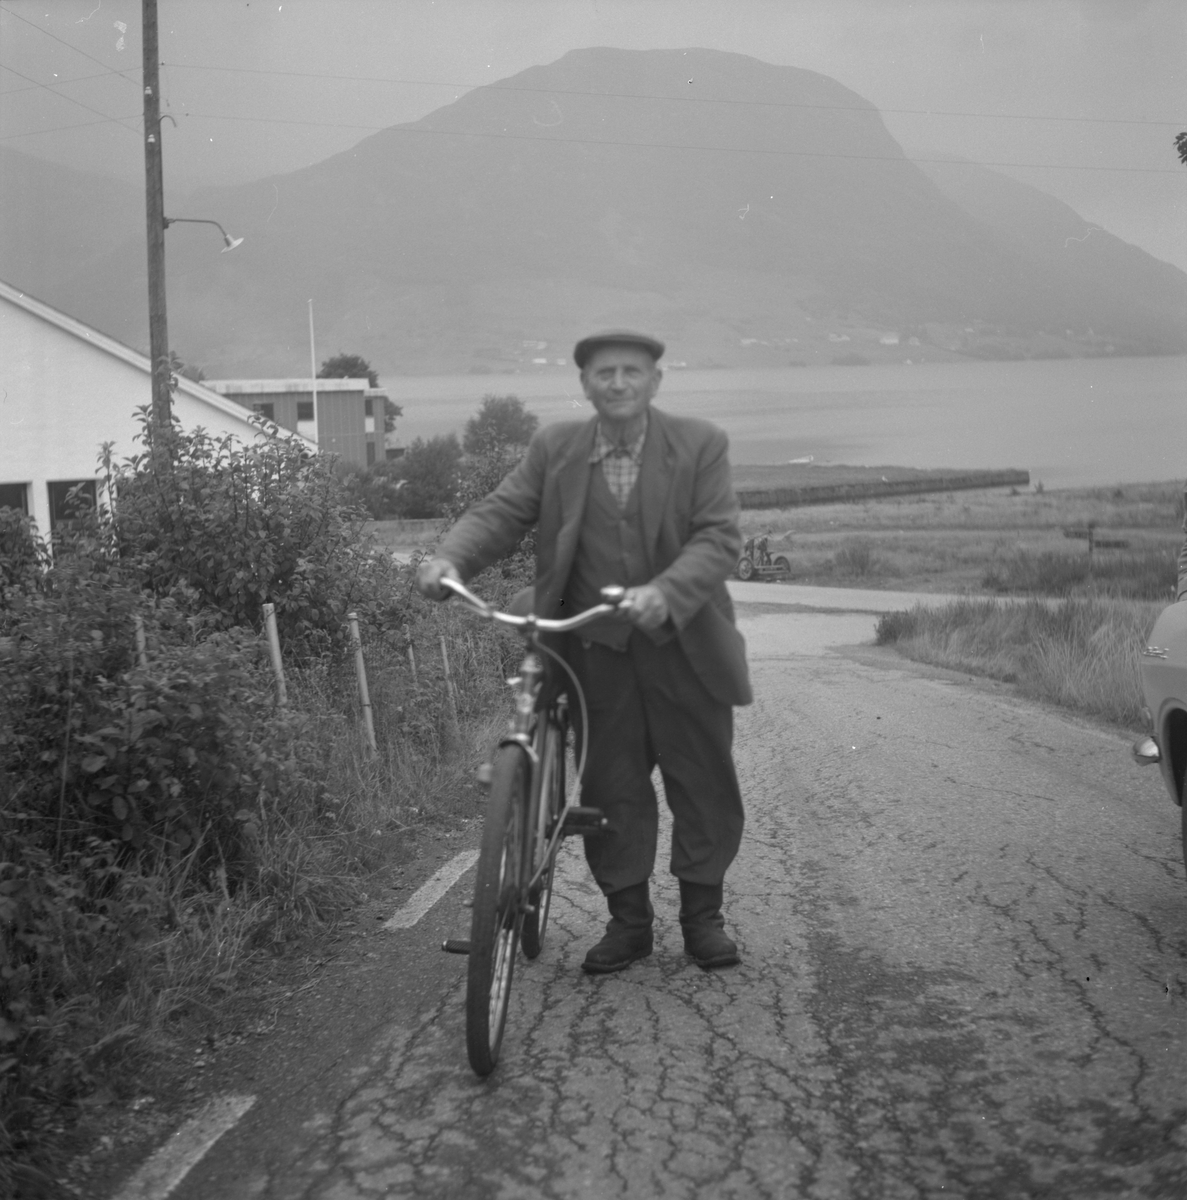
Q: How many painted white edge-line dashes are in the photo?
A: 2